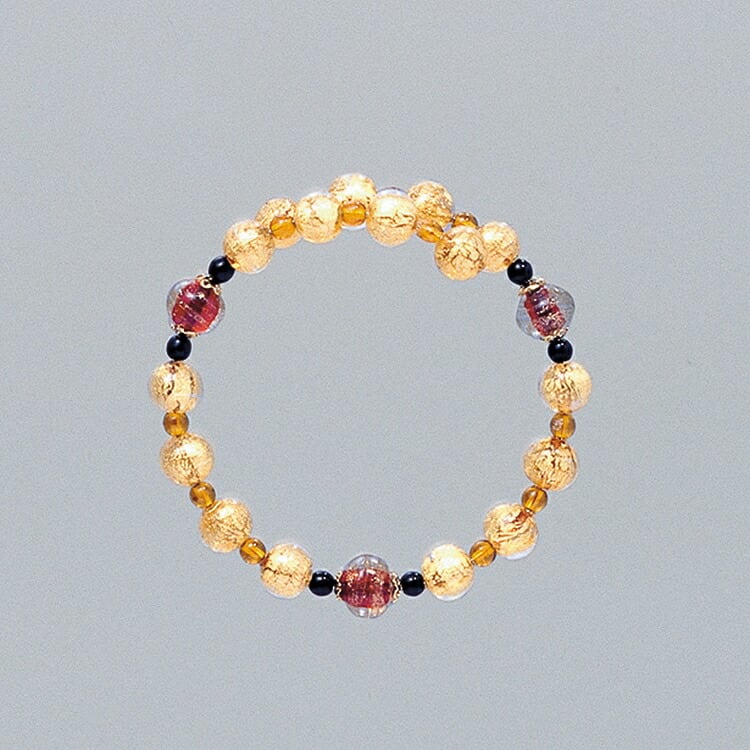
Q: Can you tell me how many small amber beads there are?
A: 10